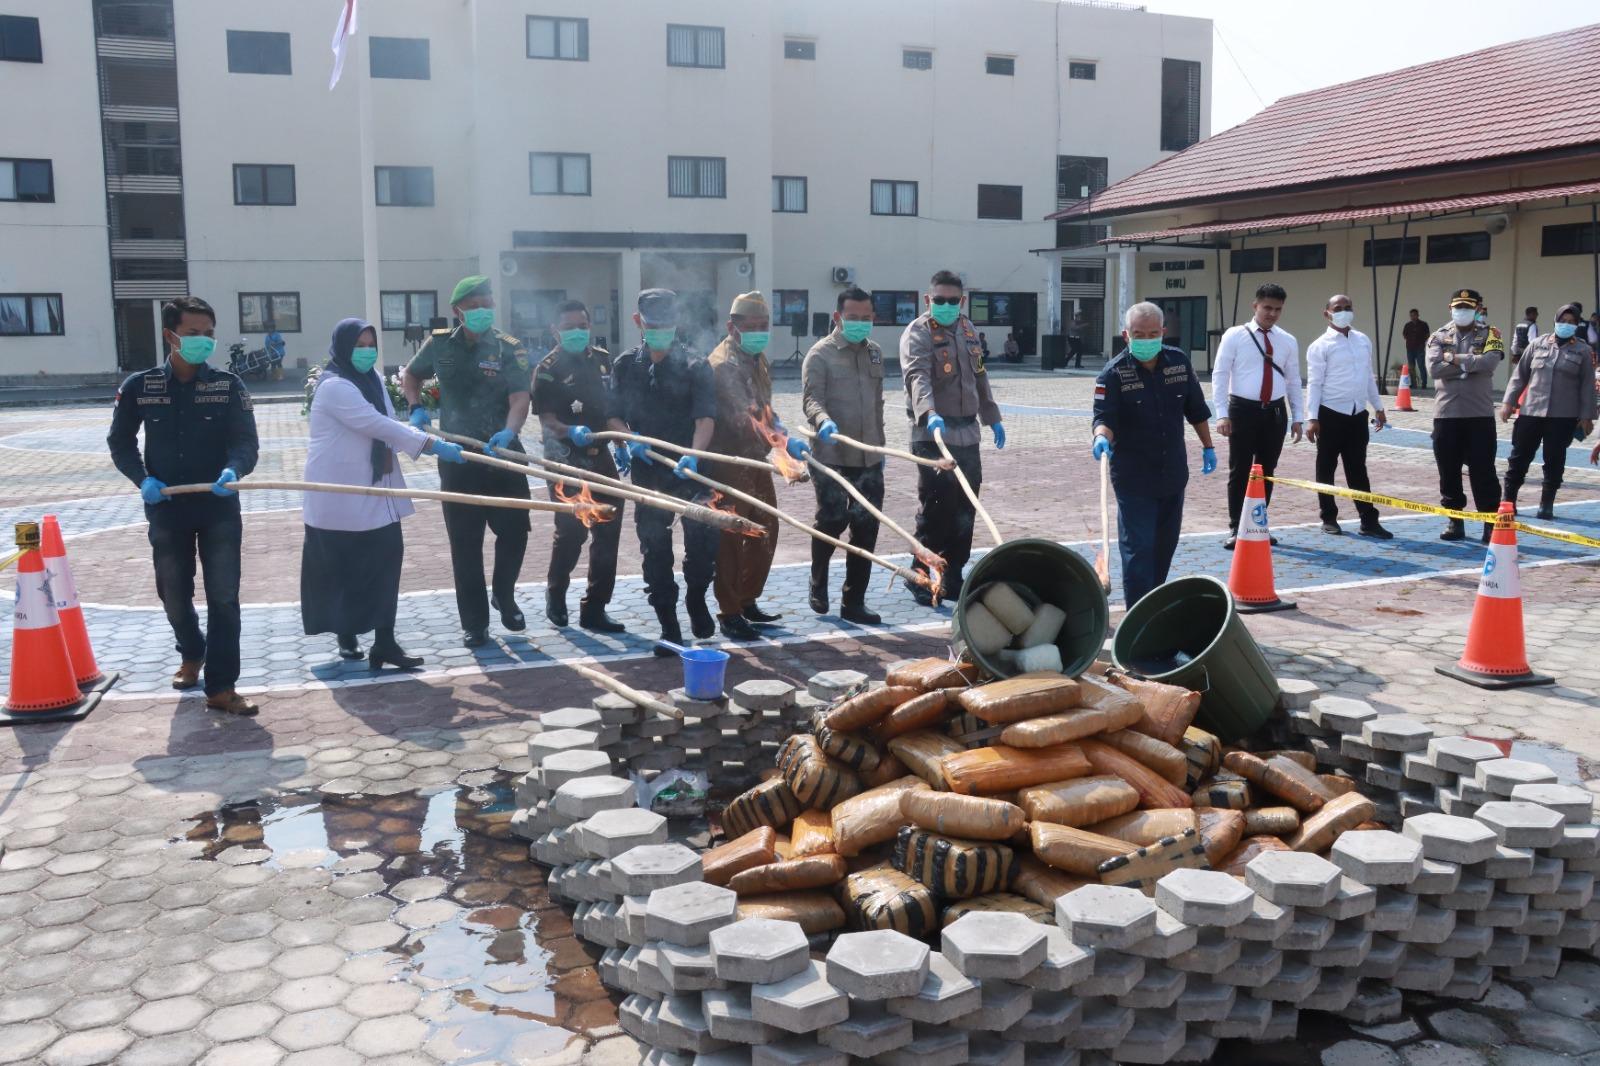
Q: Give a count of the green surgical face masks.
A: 9